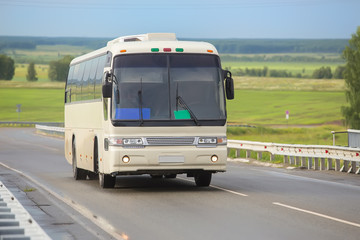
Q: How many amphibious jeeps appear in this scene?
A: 0